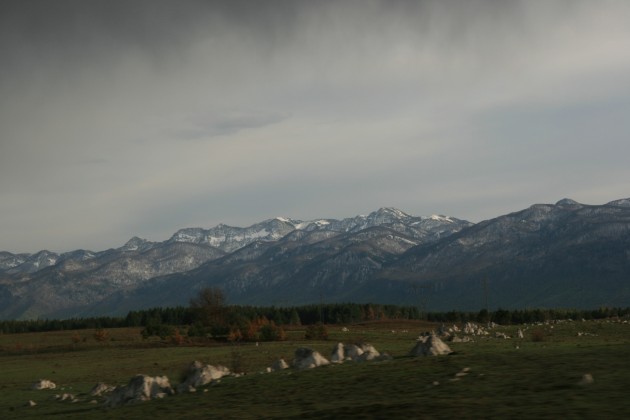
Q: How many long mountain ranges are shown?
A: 1